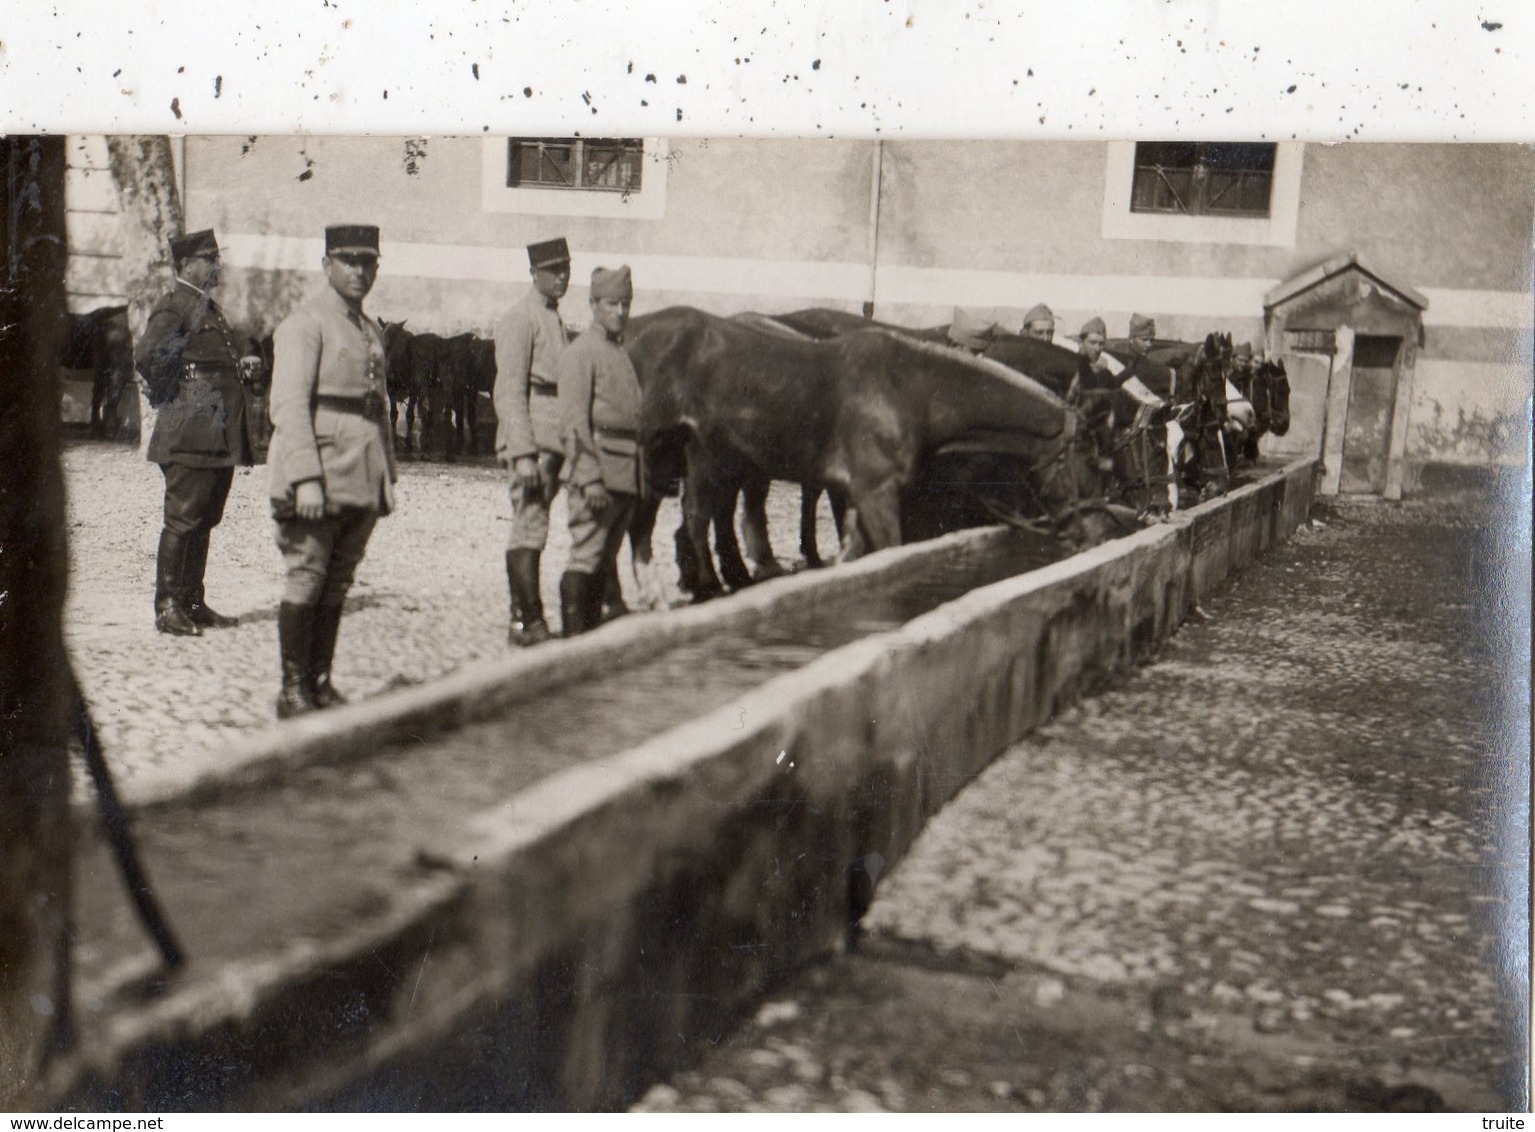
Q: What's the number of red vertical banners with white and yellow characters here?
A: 0